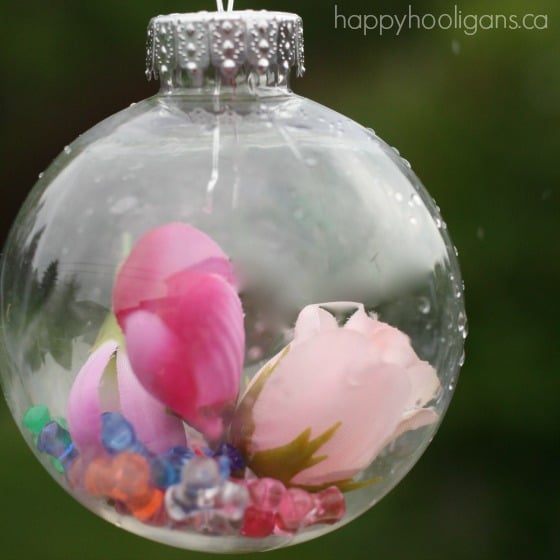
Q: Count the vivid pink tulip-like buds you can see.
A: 1